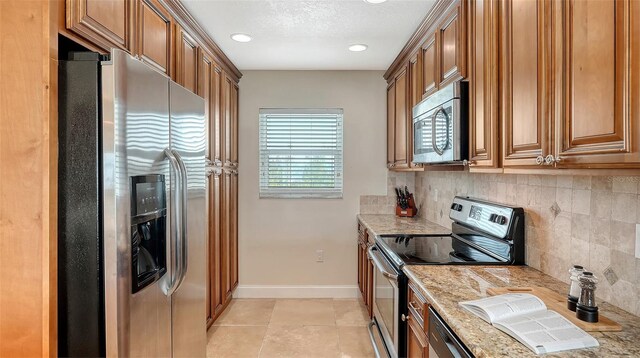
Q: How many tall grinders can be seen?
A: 2